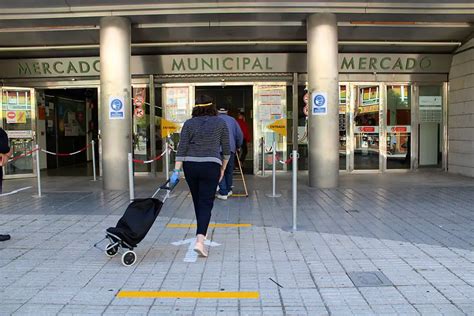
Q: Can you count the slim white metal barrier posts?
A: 7